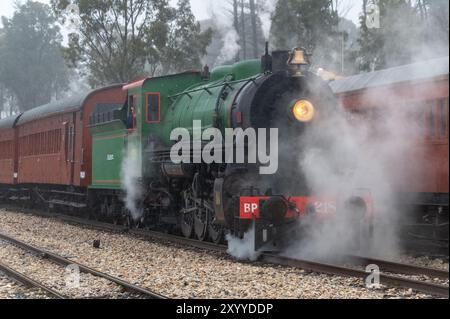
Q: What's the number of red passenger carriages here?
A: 3